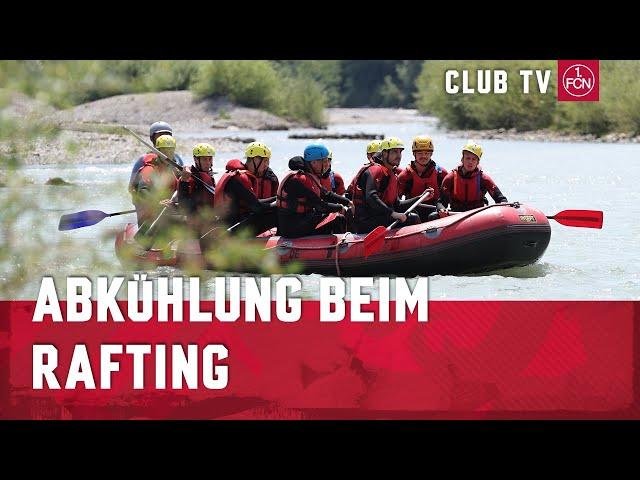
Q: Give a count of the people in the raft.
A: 10